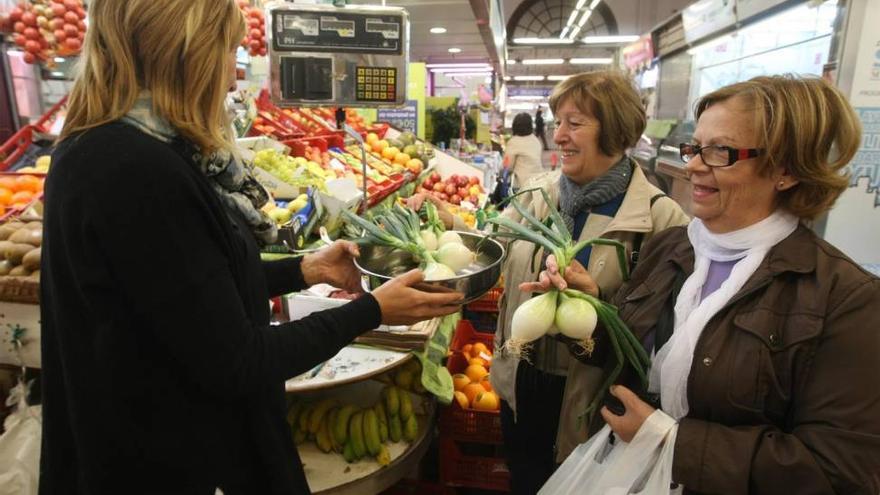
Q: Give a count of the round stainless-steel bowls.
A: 1